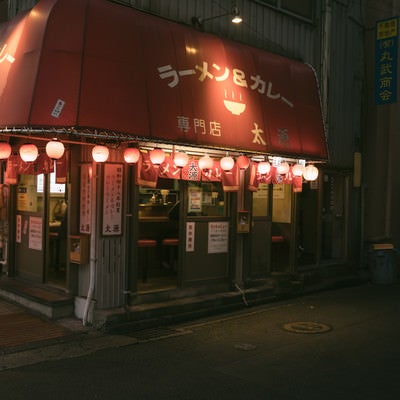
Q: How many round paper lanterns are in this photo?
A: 14